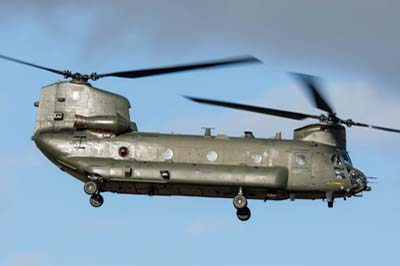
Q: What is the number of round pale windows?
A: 4